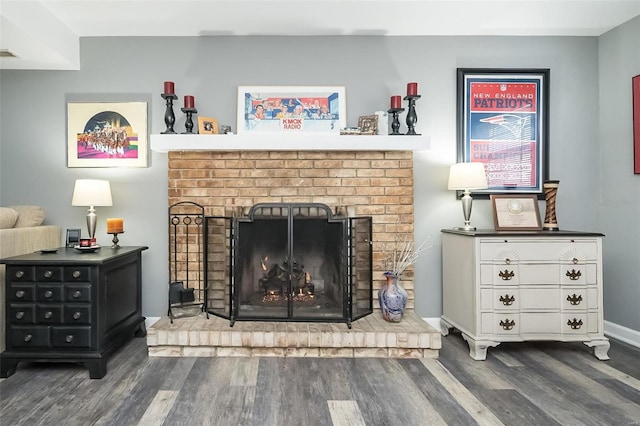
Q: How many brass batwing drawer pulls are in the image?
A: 6